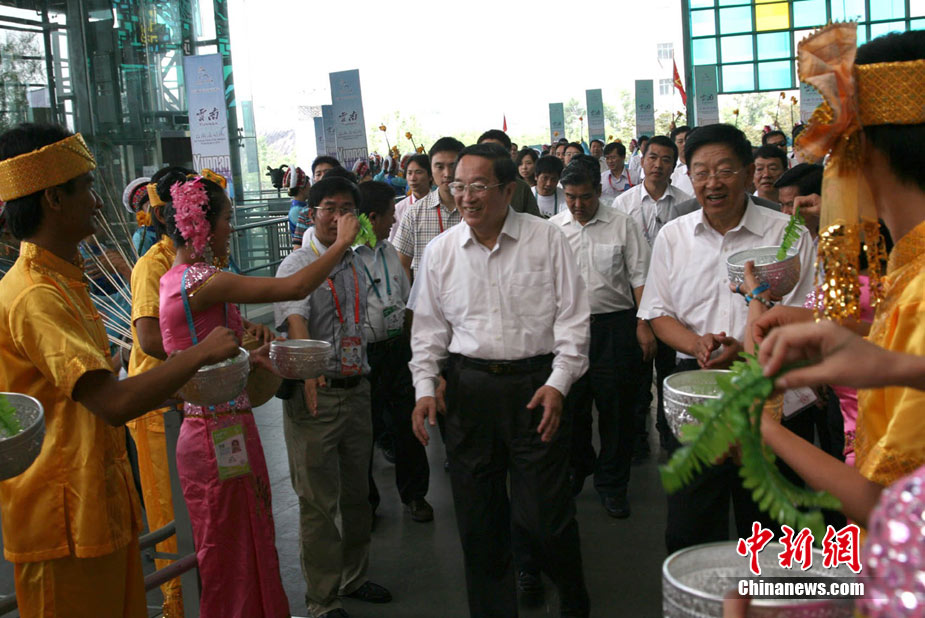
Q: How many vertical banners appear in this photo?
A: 9